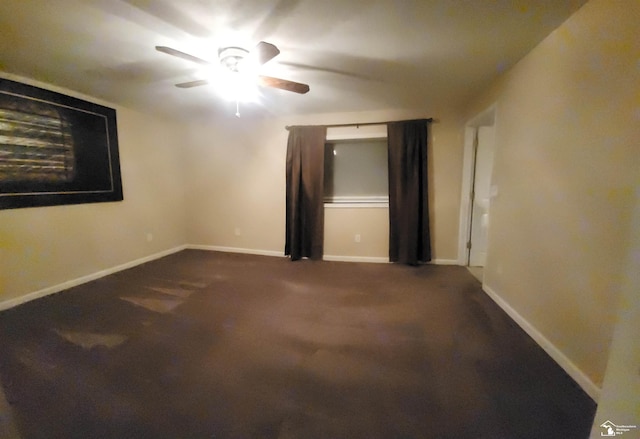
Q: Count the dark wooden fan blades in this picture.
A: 4